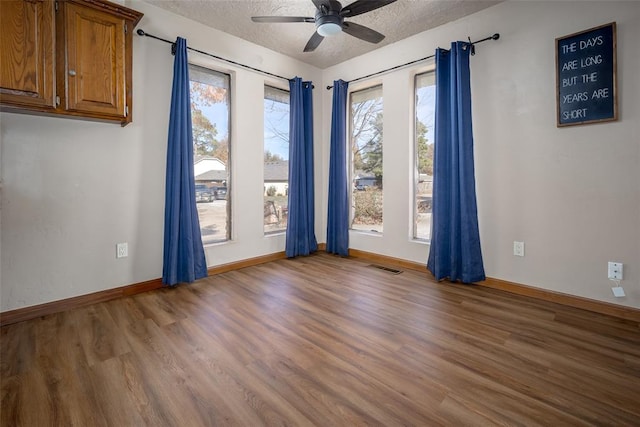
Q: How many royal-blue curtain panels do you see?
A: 4